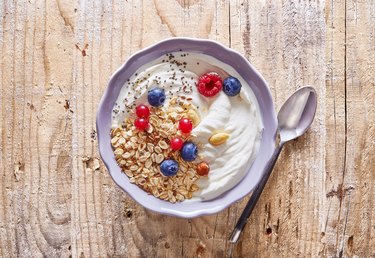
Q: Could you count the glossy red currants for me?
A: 4